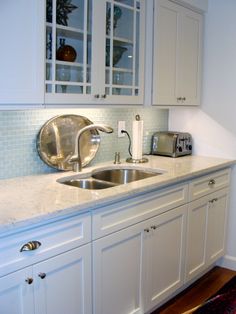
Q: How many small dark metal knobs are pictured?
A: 10